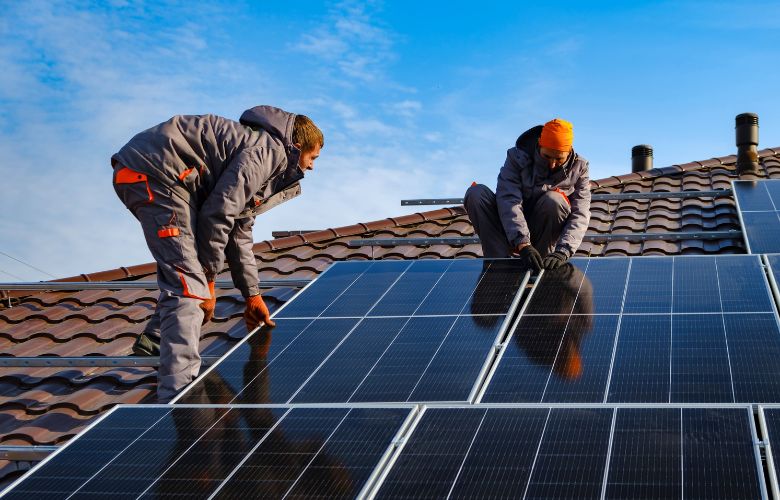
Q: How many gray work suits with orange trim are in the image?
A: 2